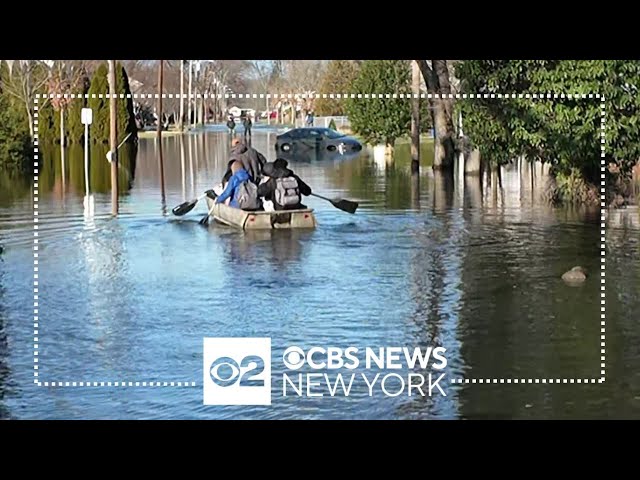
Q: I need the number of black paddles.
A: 3